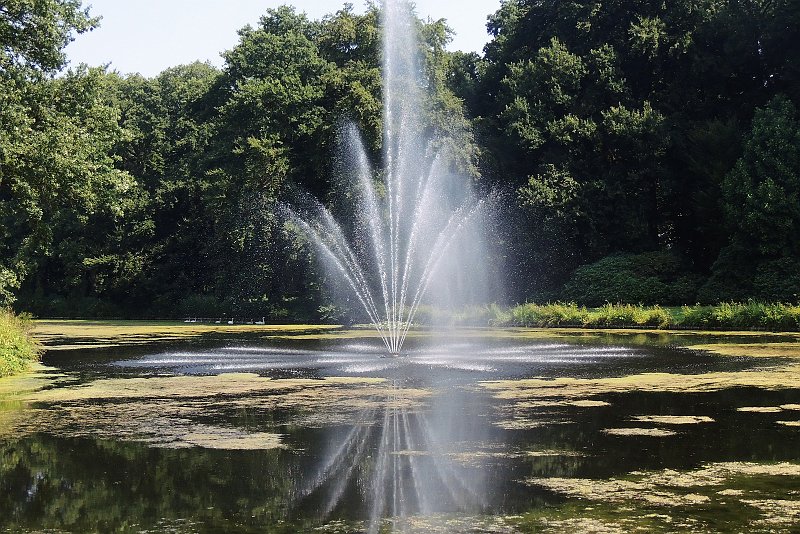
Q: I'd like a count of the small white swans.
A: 6